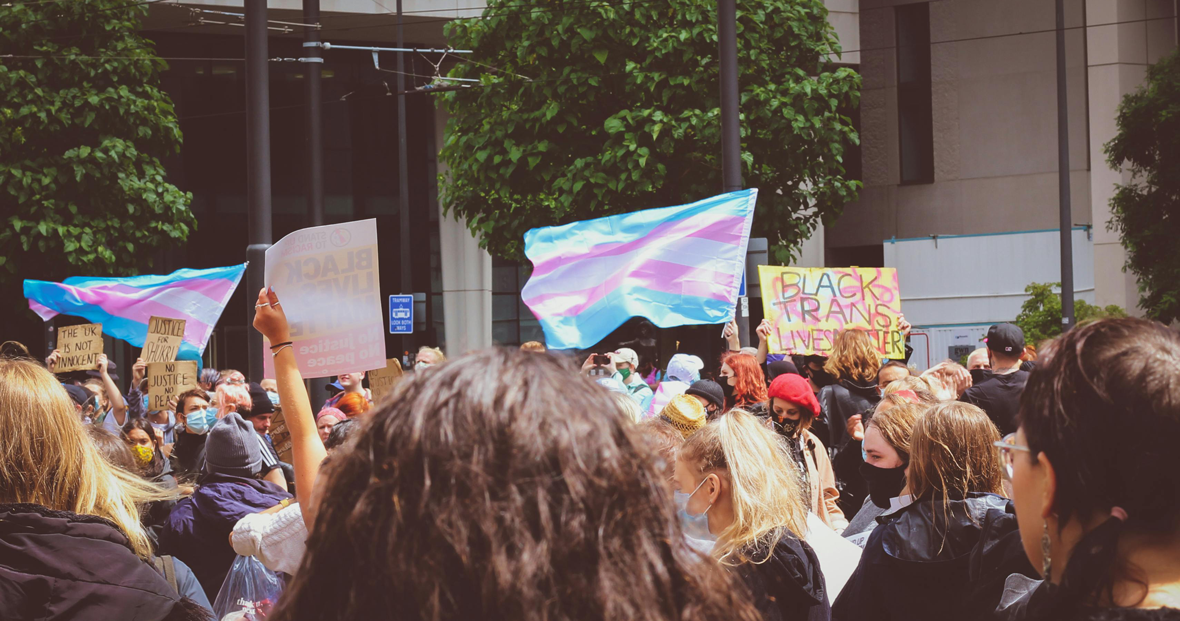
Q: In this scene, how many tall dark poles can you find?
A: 5